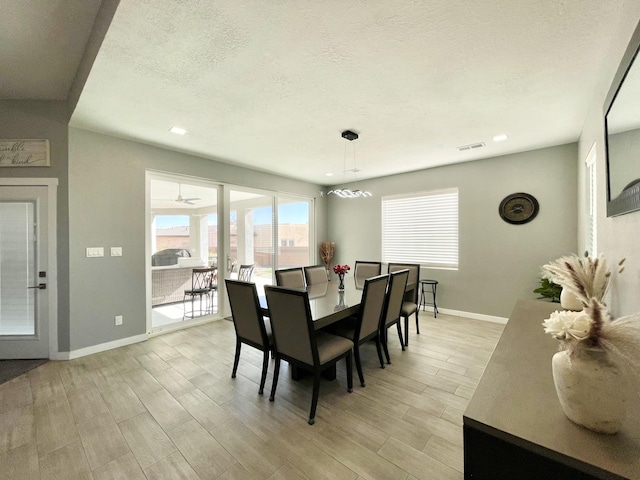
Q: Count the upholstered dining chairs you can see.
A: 8